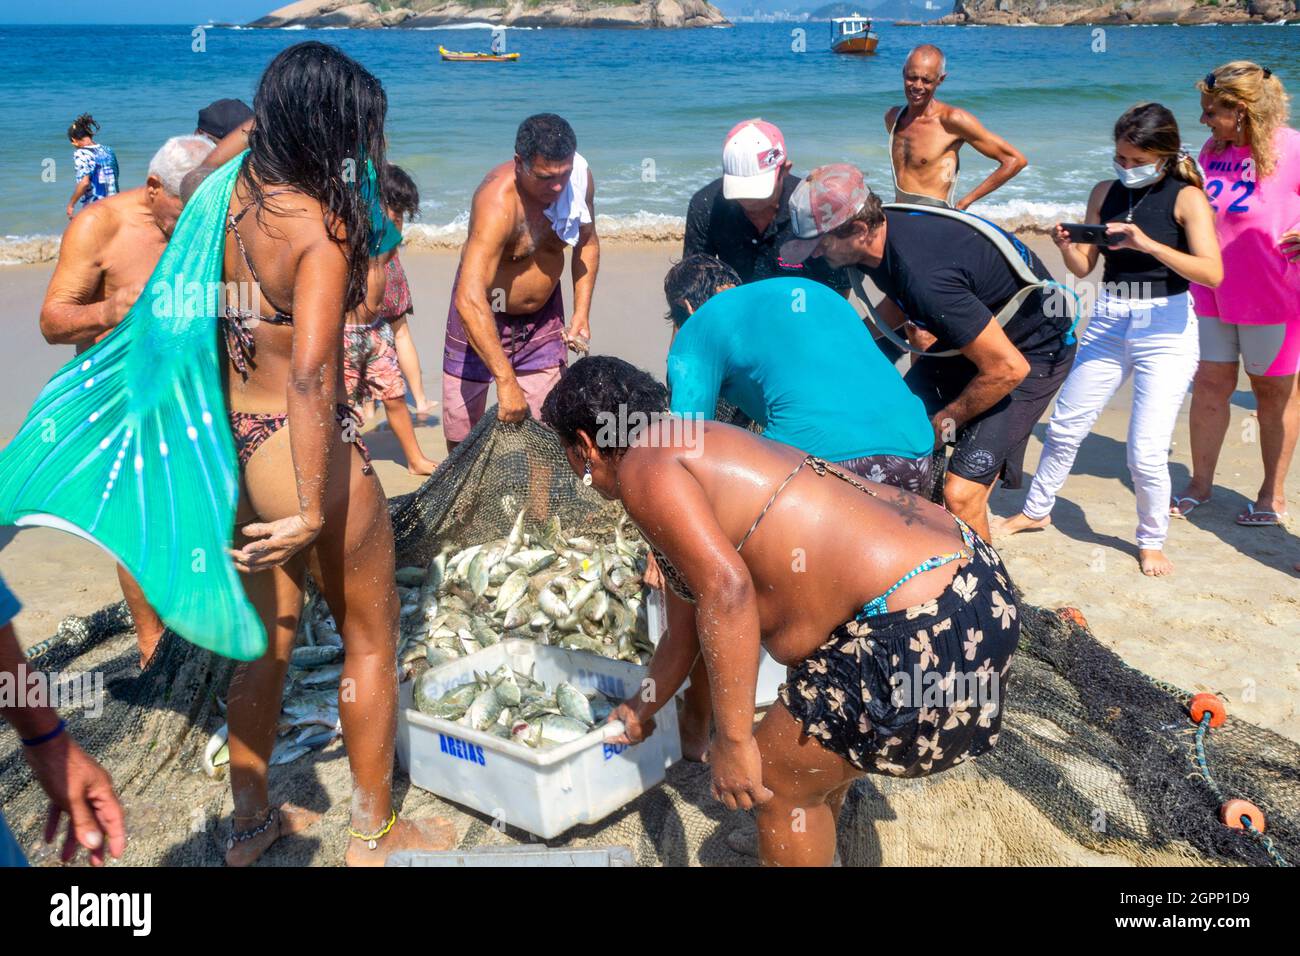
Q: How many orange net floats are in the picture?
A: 3